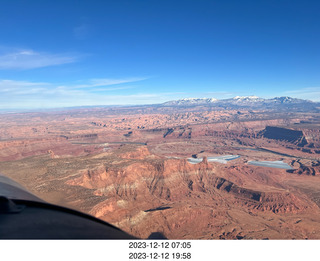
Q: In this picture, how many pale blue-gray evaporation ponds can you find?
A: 2